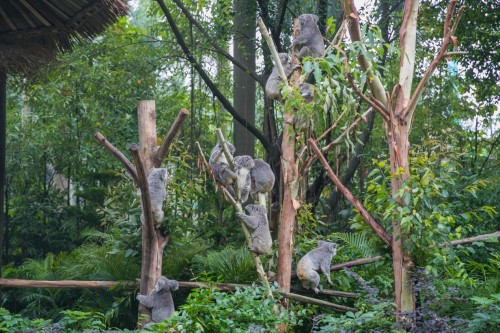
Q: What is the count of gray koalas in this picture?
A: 10